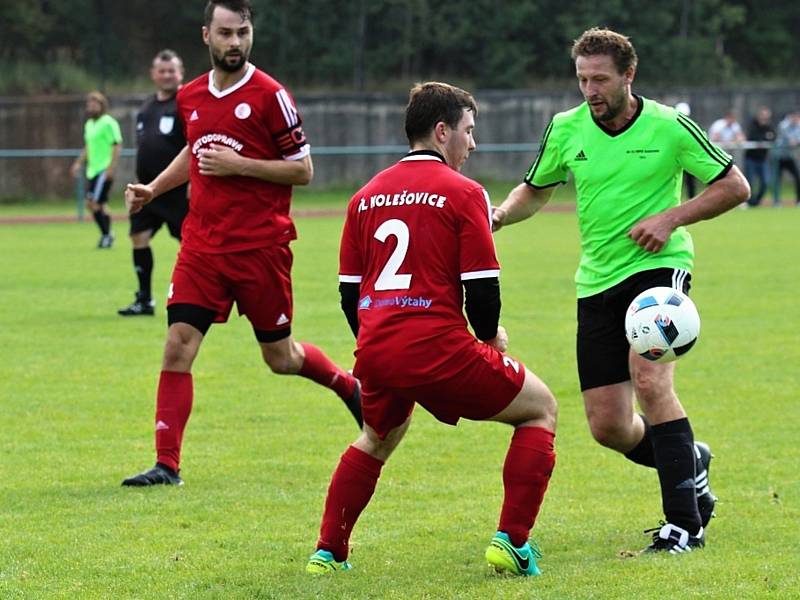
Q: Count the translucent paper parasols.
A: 0